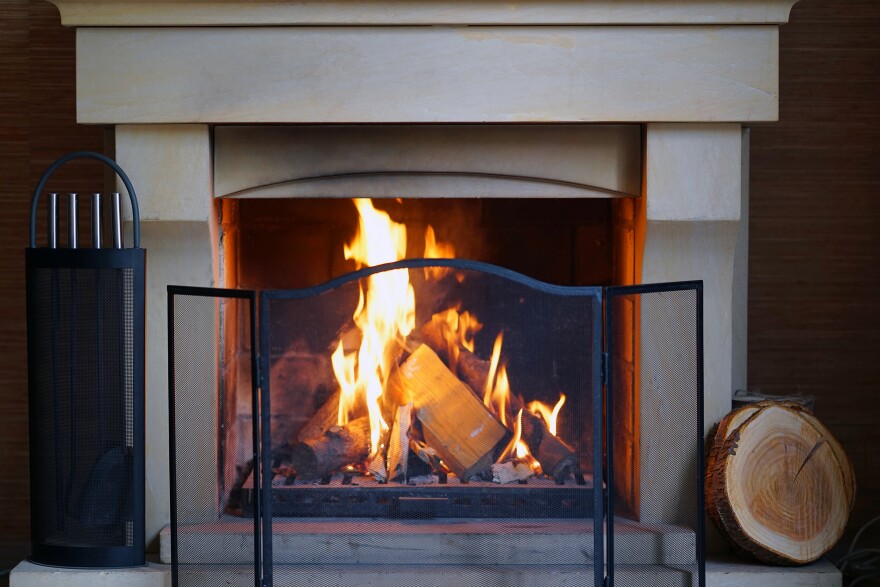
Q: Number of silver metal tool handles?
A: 4